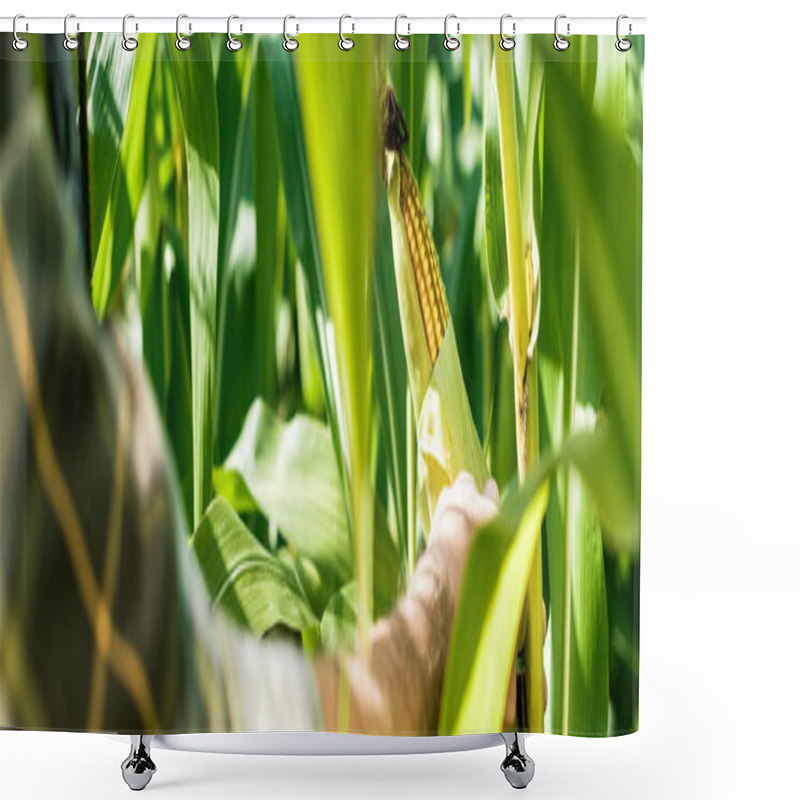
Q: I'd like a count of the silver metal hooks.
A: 12